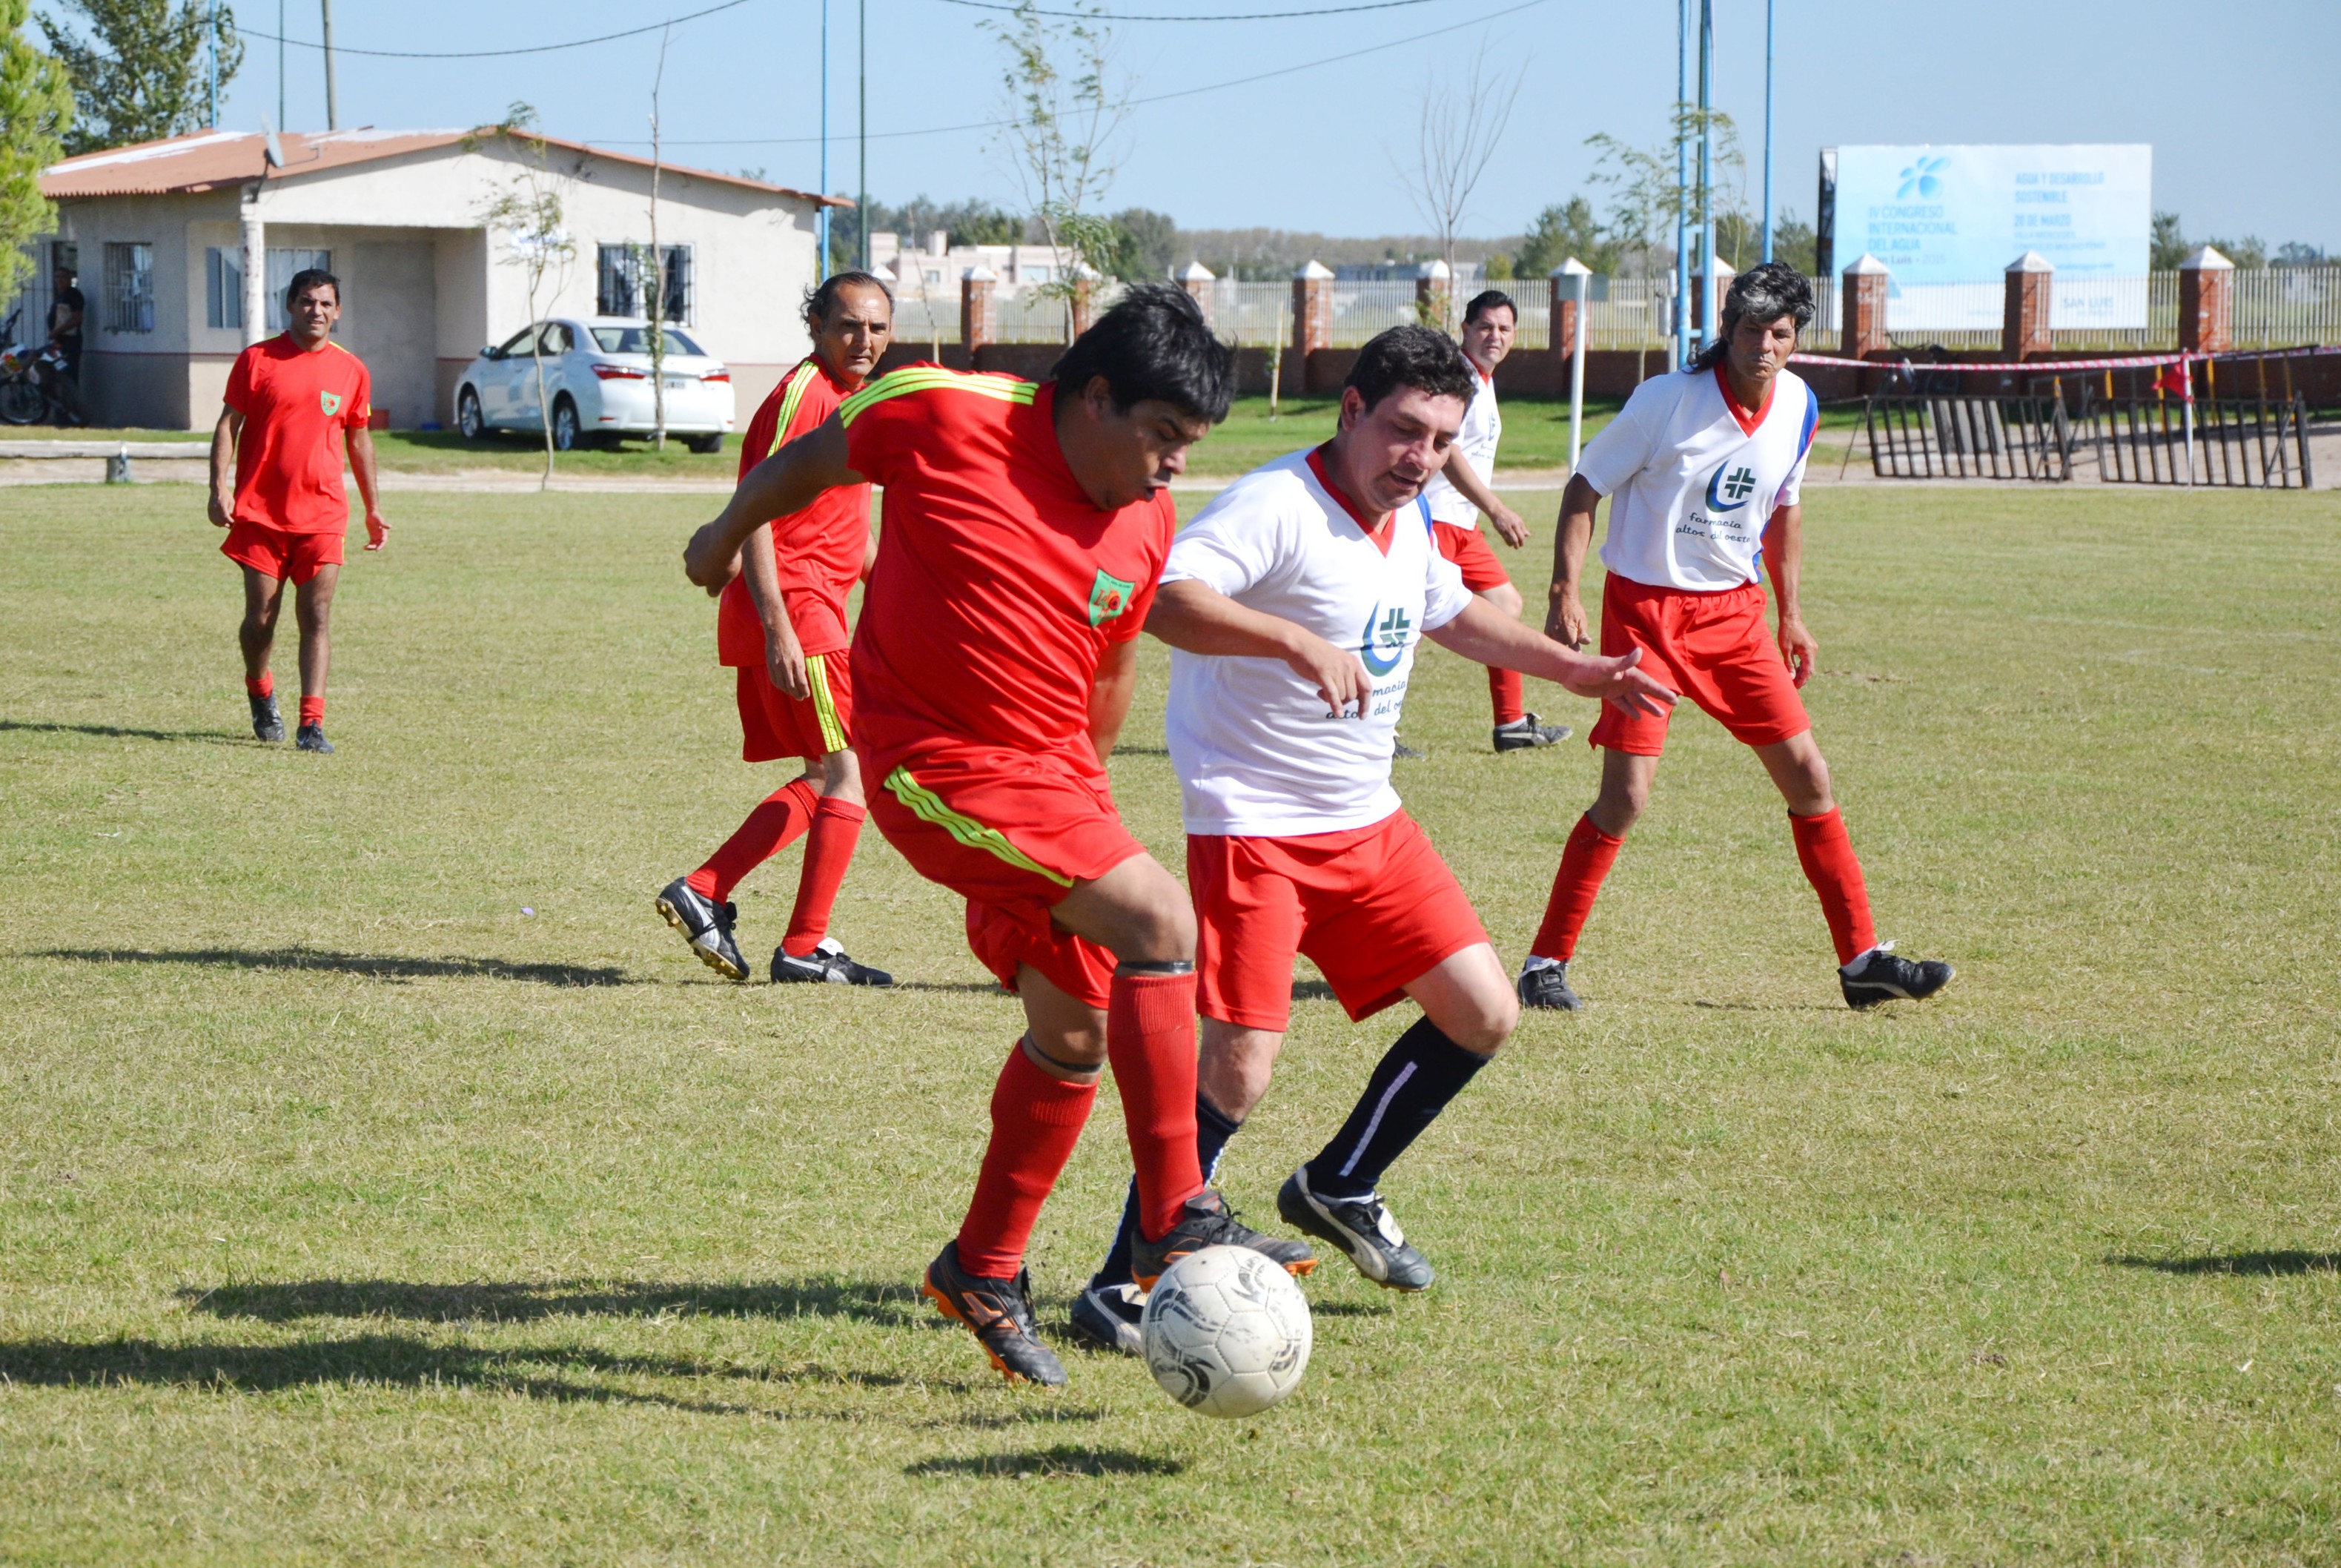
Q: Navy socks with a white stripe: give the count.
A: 2